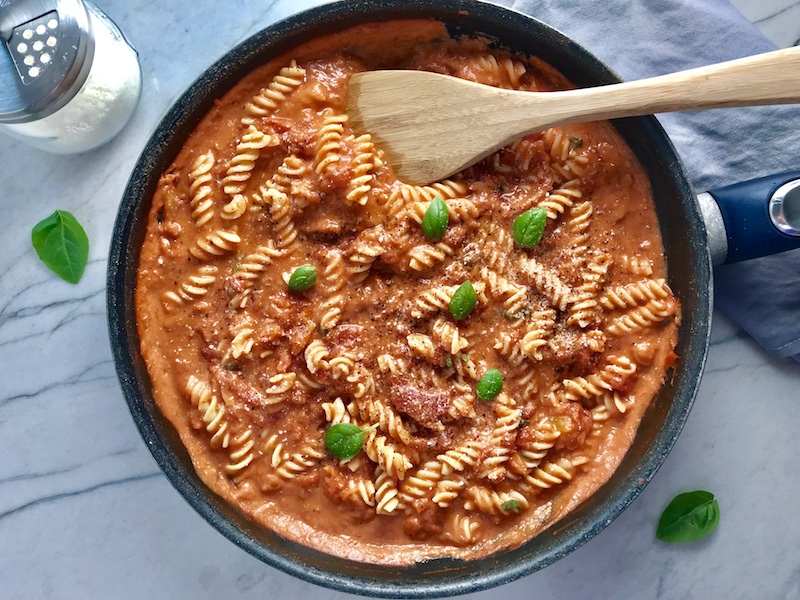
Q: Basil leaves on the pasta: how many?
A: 6